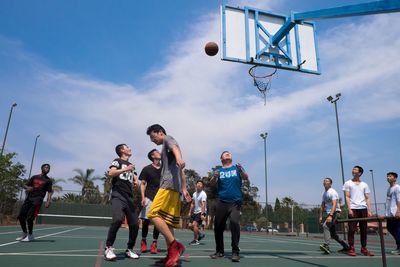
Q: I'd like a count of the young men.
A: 9